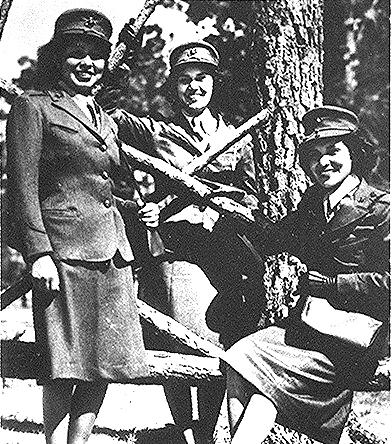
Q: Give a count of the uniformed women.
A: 3